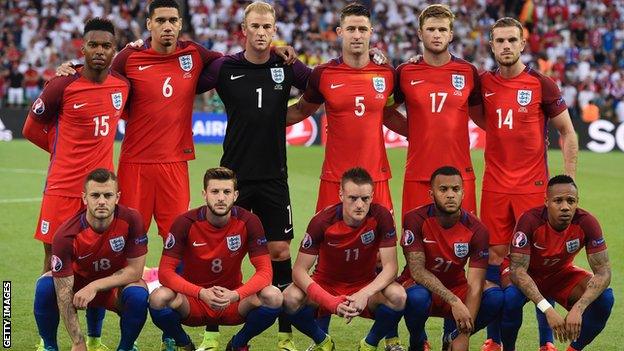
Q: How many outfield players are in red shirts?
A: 10